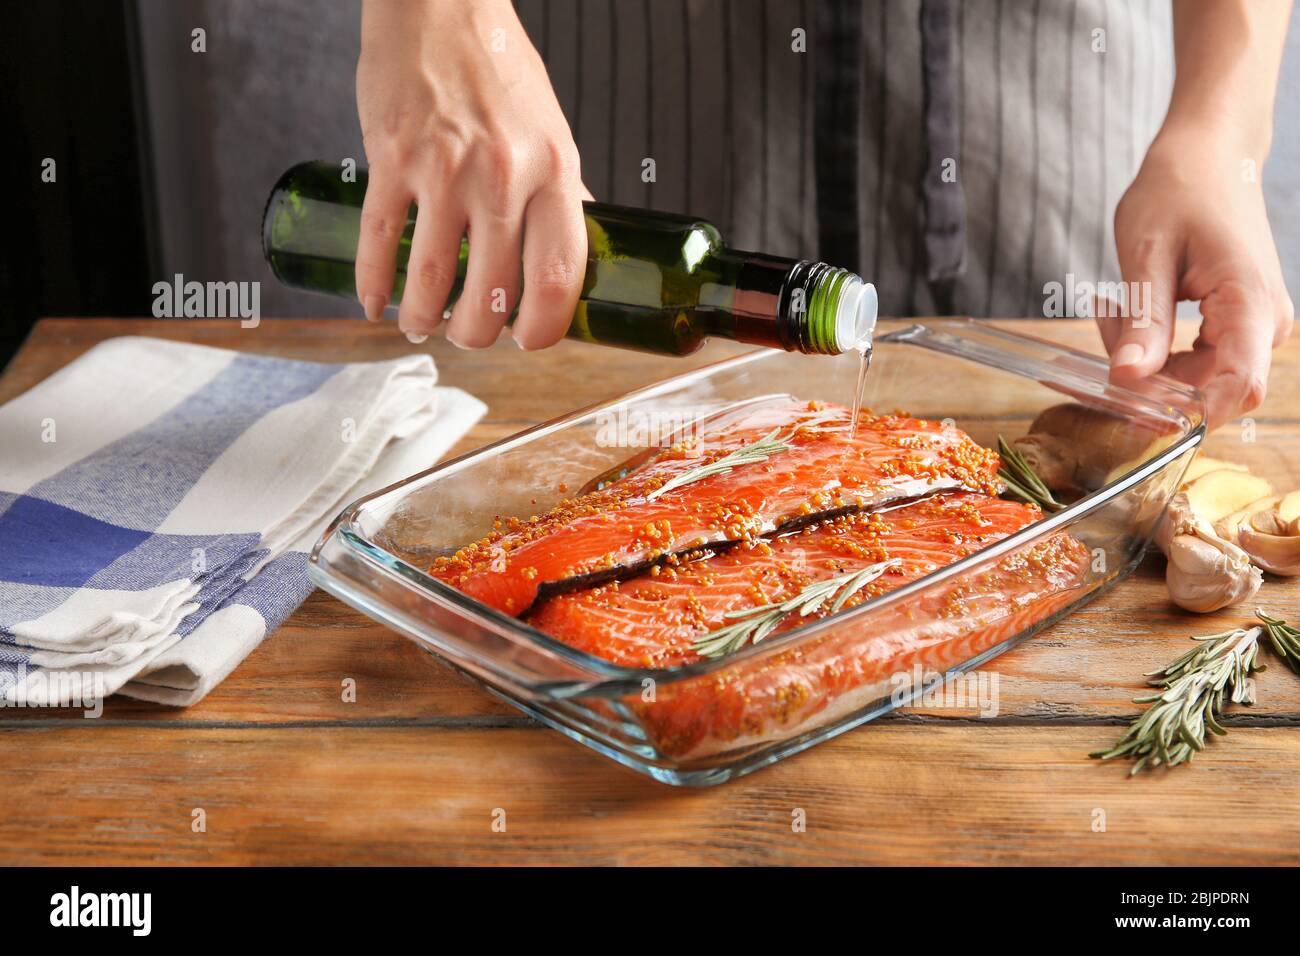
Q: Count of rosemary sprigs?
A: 5